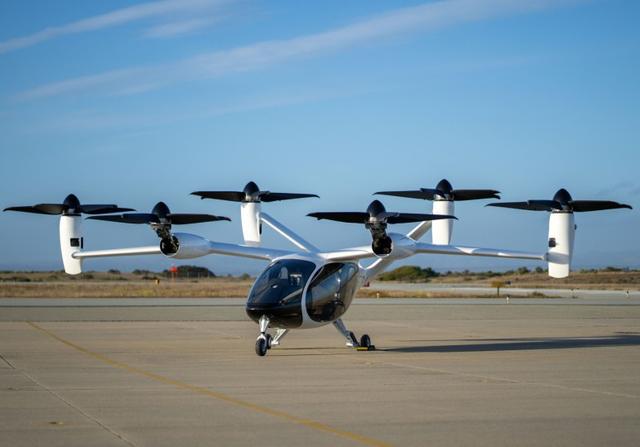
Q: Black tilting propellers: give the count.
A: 6